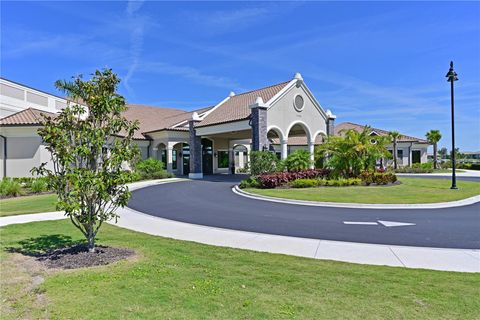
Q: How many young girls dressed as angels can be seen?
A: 0